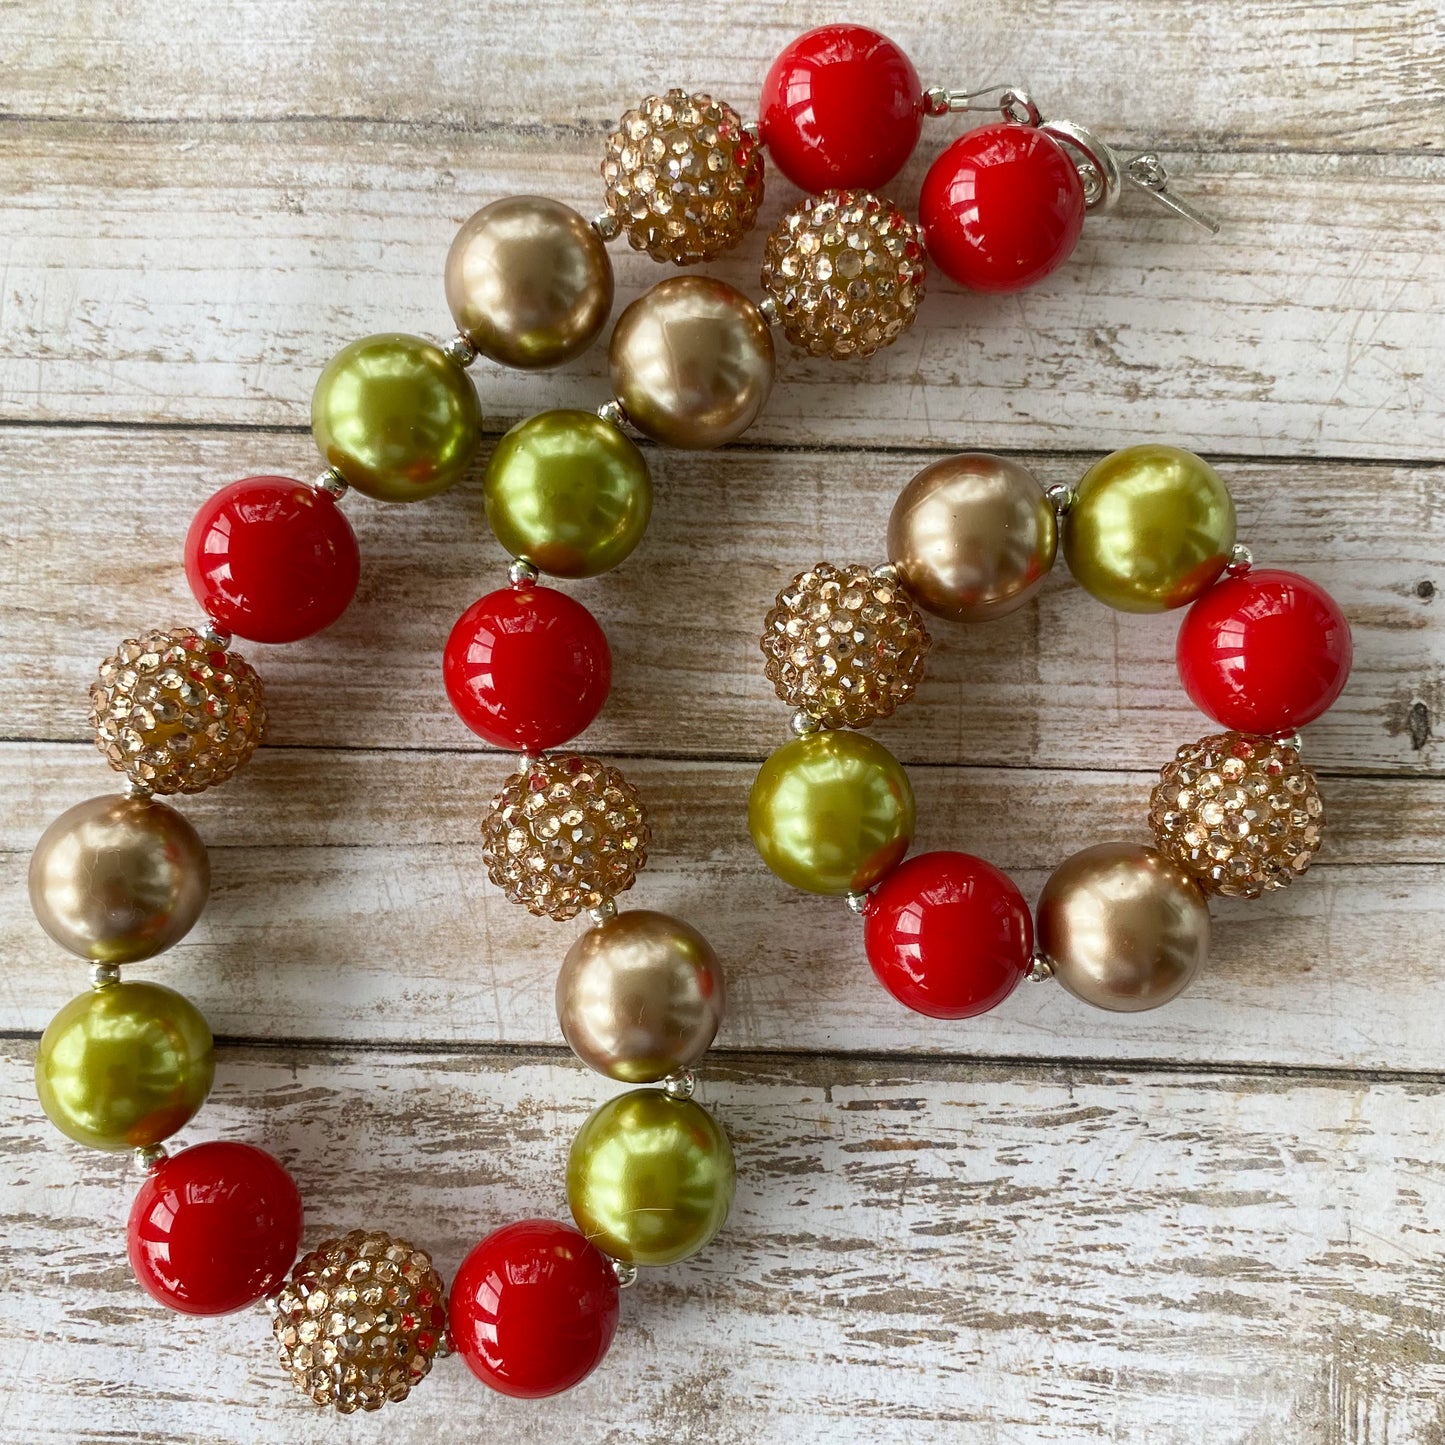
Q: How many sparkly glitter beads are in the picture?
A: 7